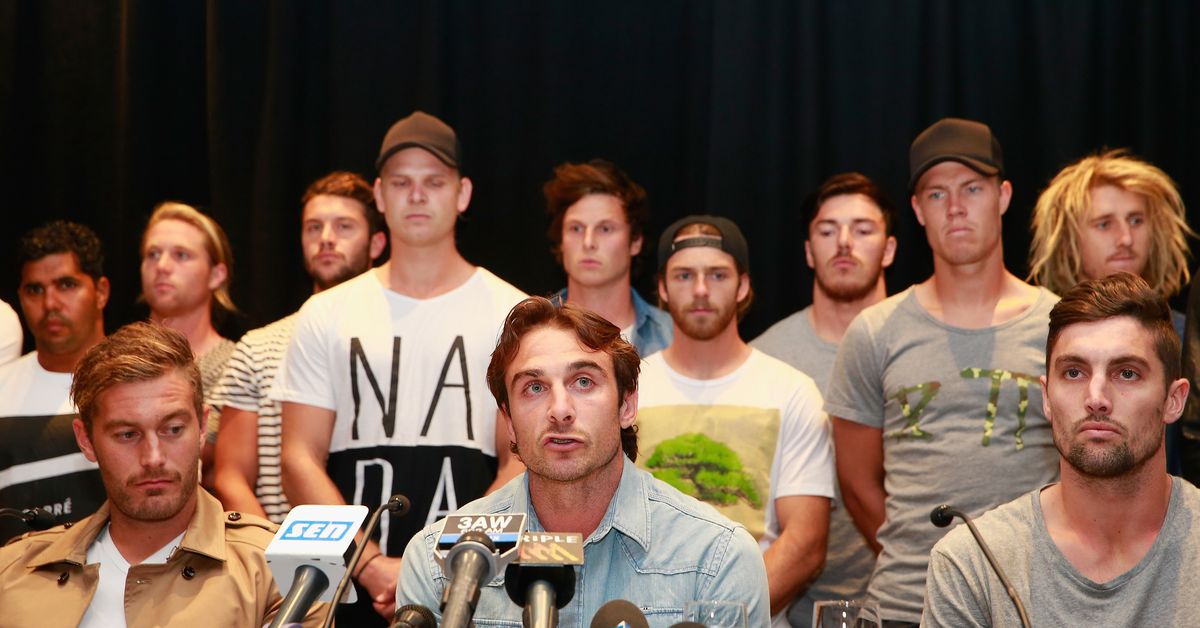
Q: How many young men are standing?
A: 9